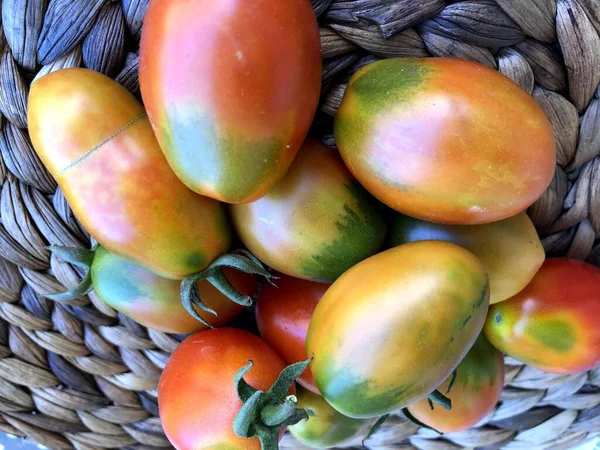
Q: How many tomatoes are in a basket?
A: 12